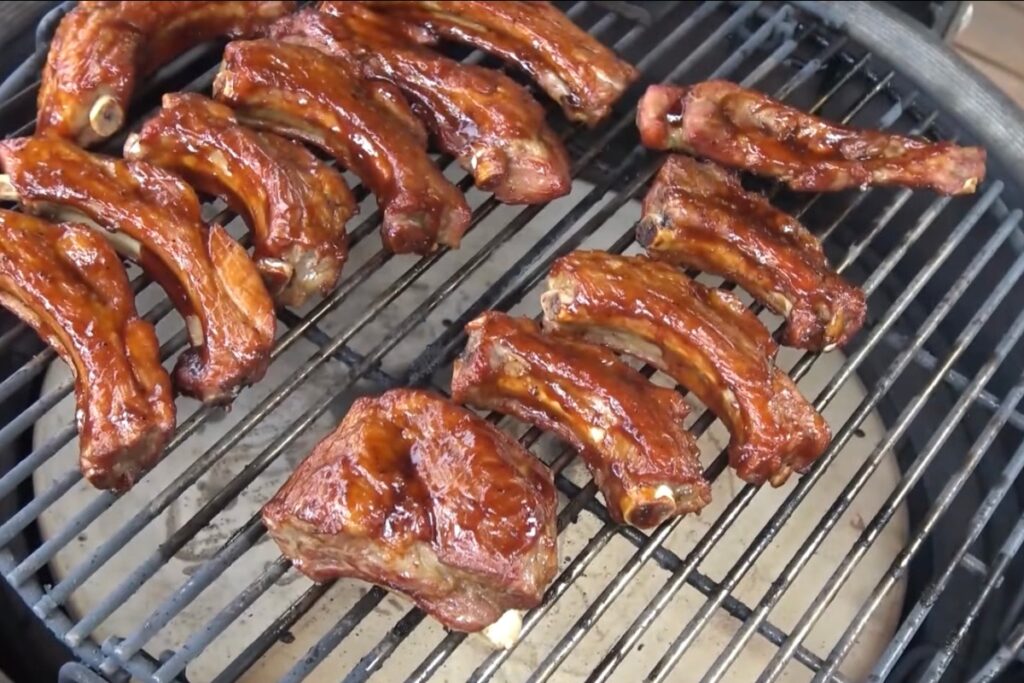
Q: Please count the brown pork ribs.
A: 12